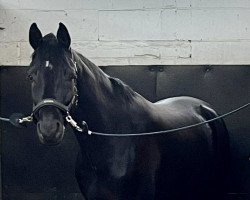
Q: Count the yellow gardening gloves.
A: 0